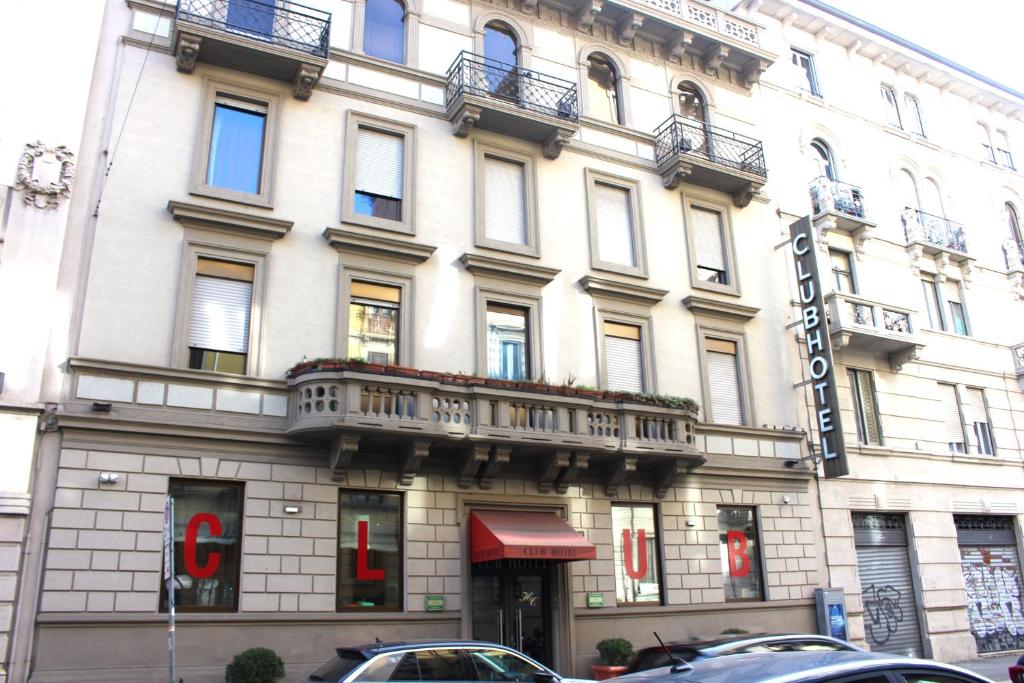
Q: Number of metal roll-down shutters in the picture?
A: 2